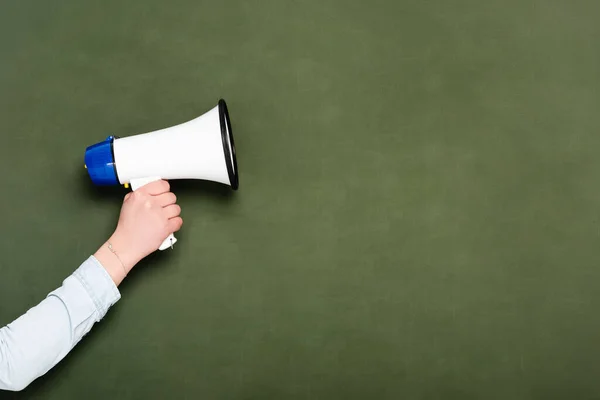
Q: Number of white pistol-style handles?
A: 1